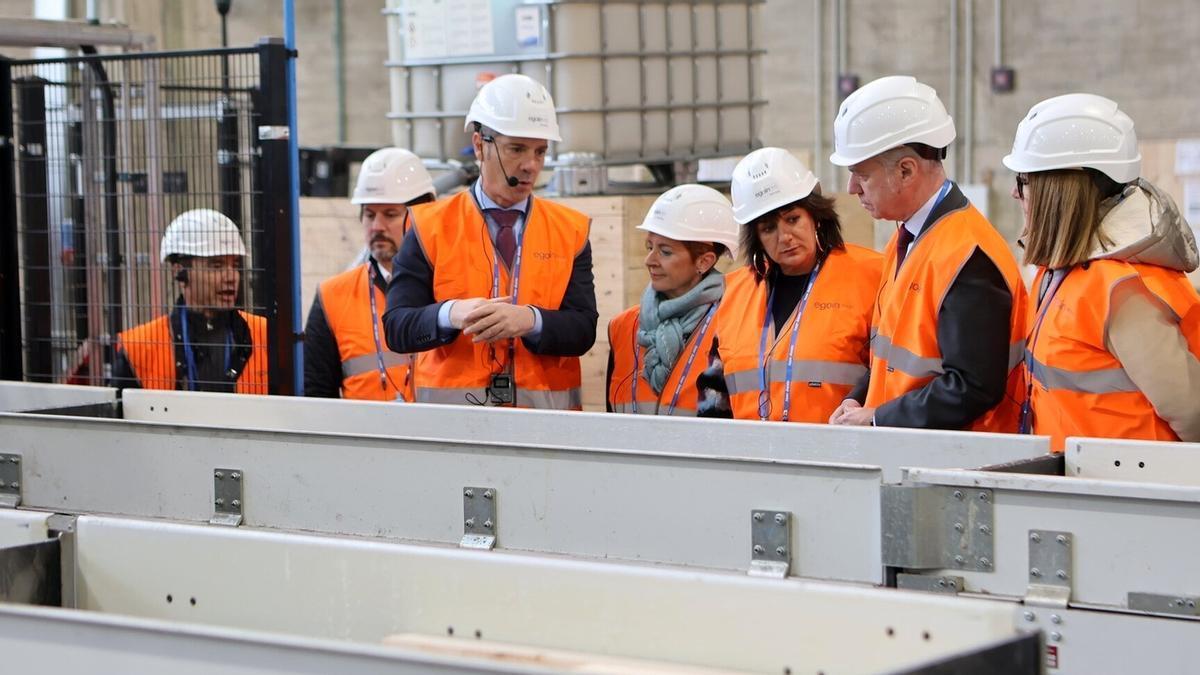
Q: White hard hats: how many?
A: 7